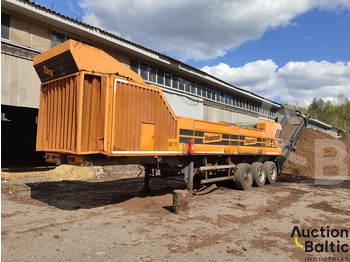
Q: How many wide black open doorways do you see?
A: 1